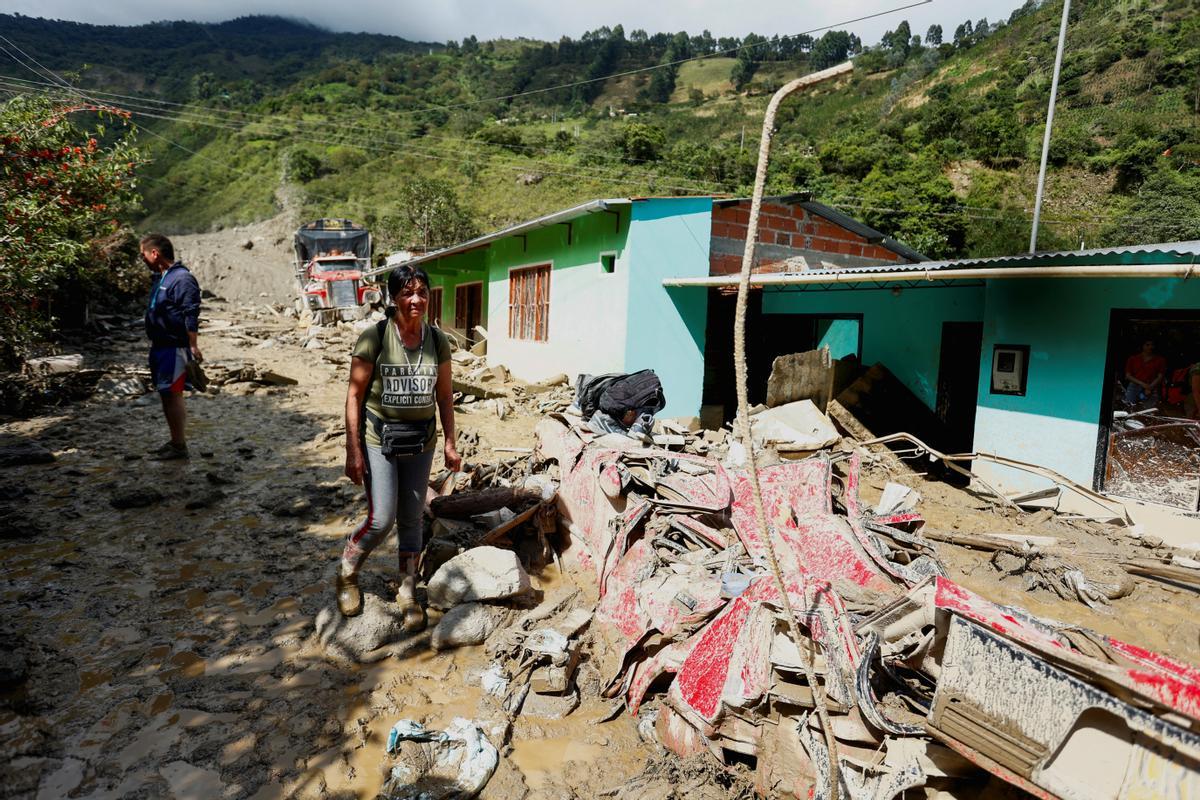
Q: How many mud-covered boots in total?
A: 2